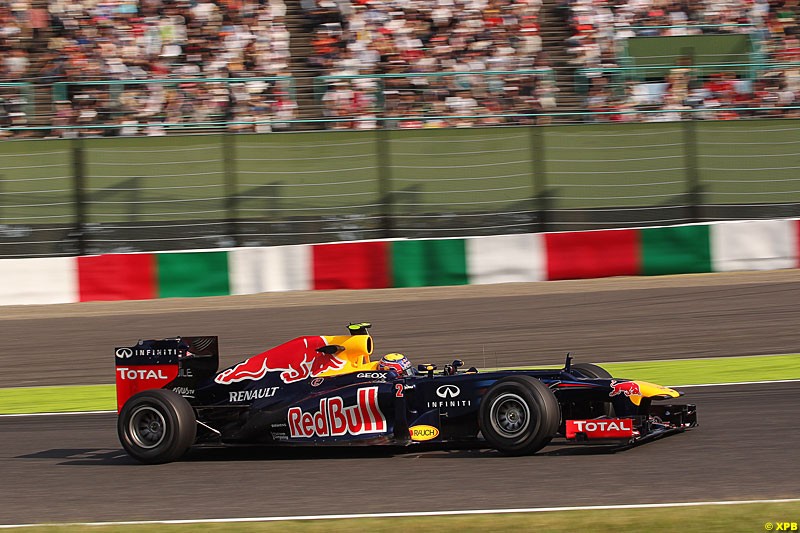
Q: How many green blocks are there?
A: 3